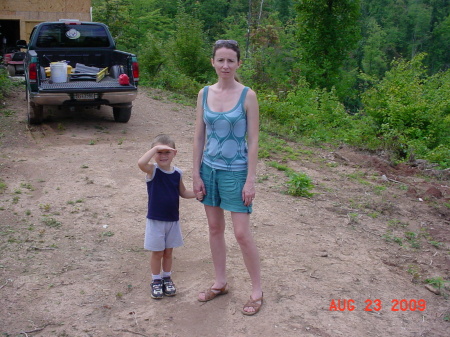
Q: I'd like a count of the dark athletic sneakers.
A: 2